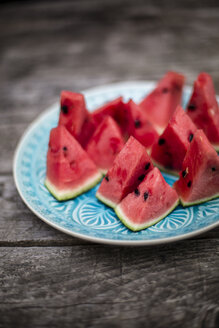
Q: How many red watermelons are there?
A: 11